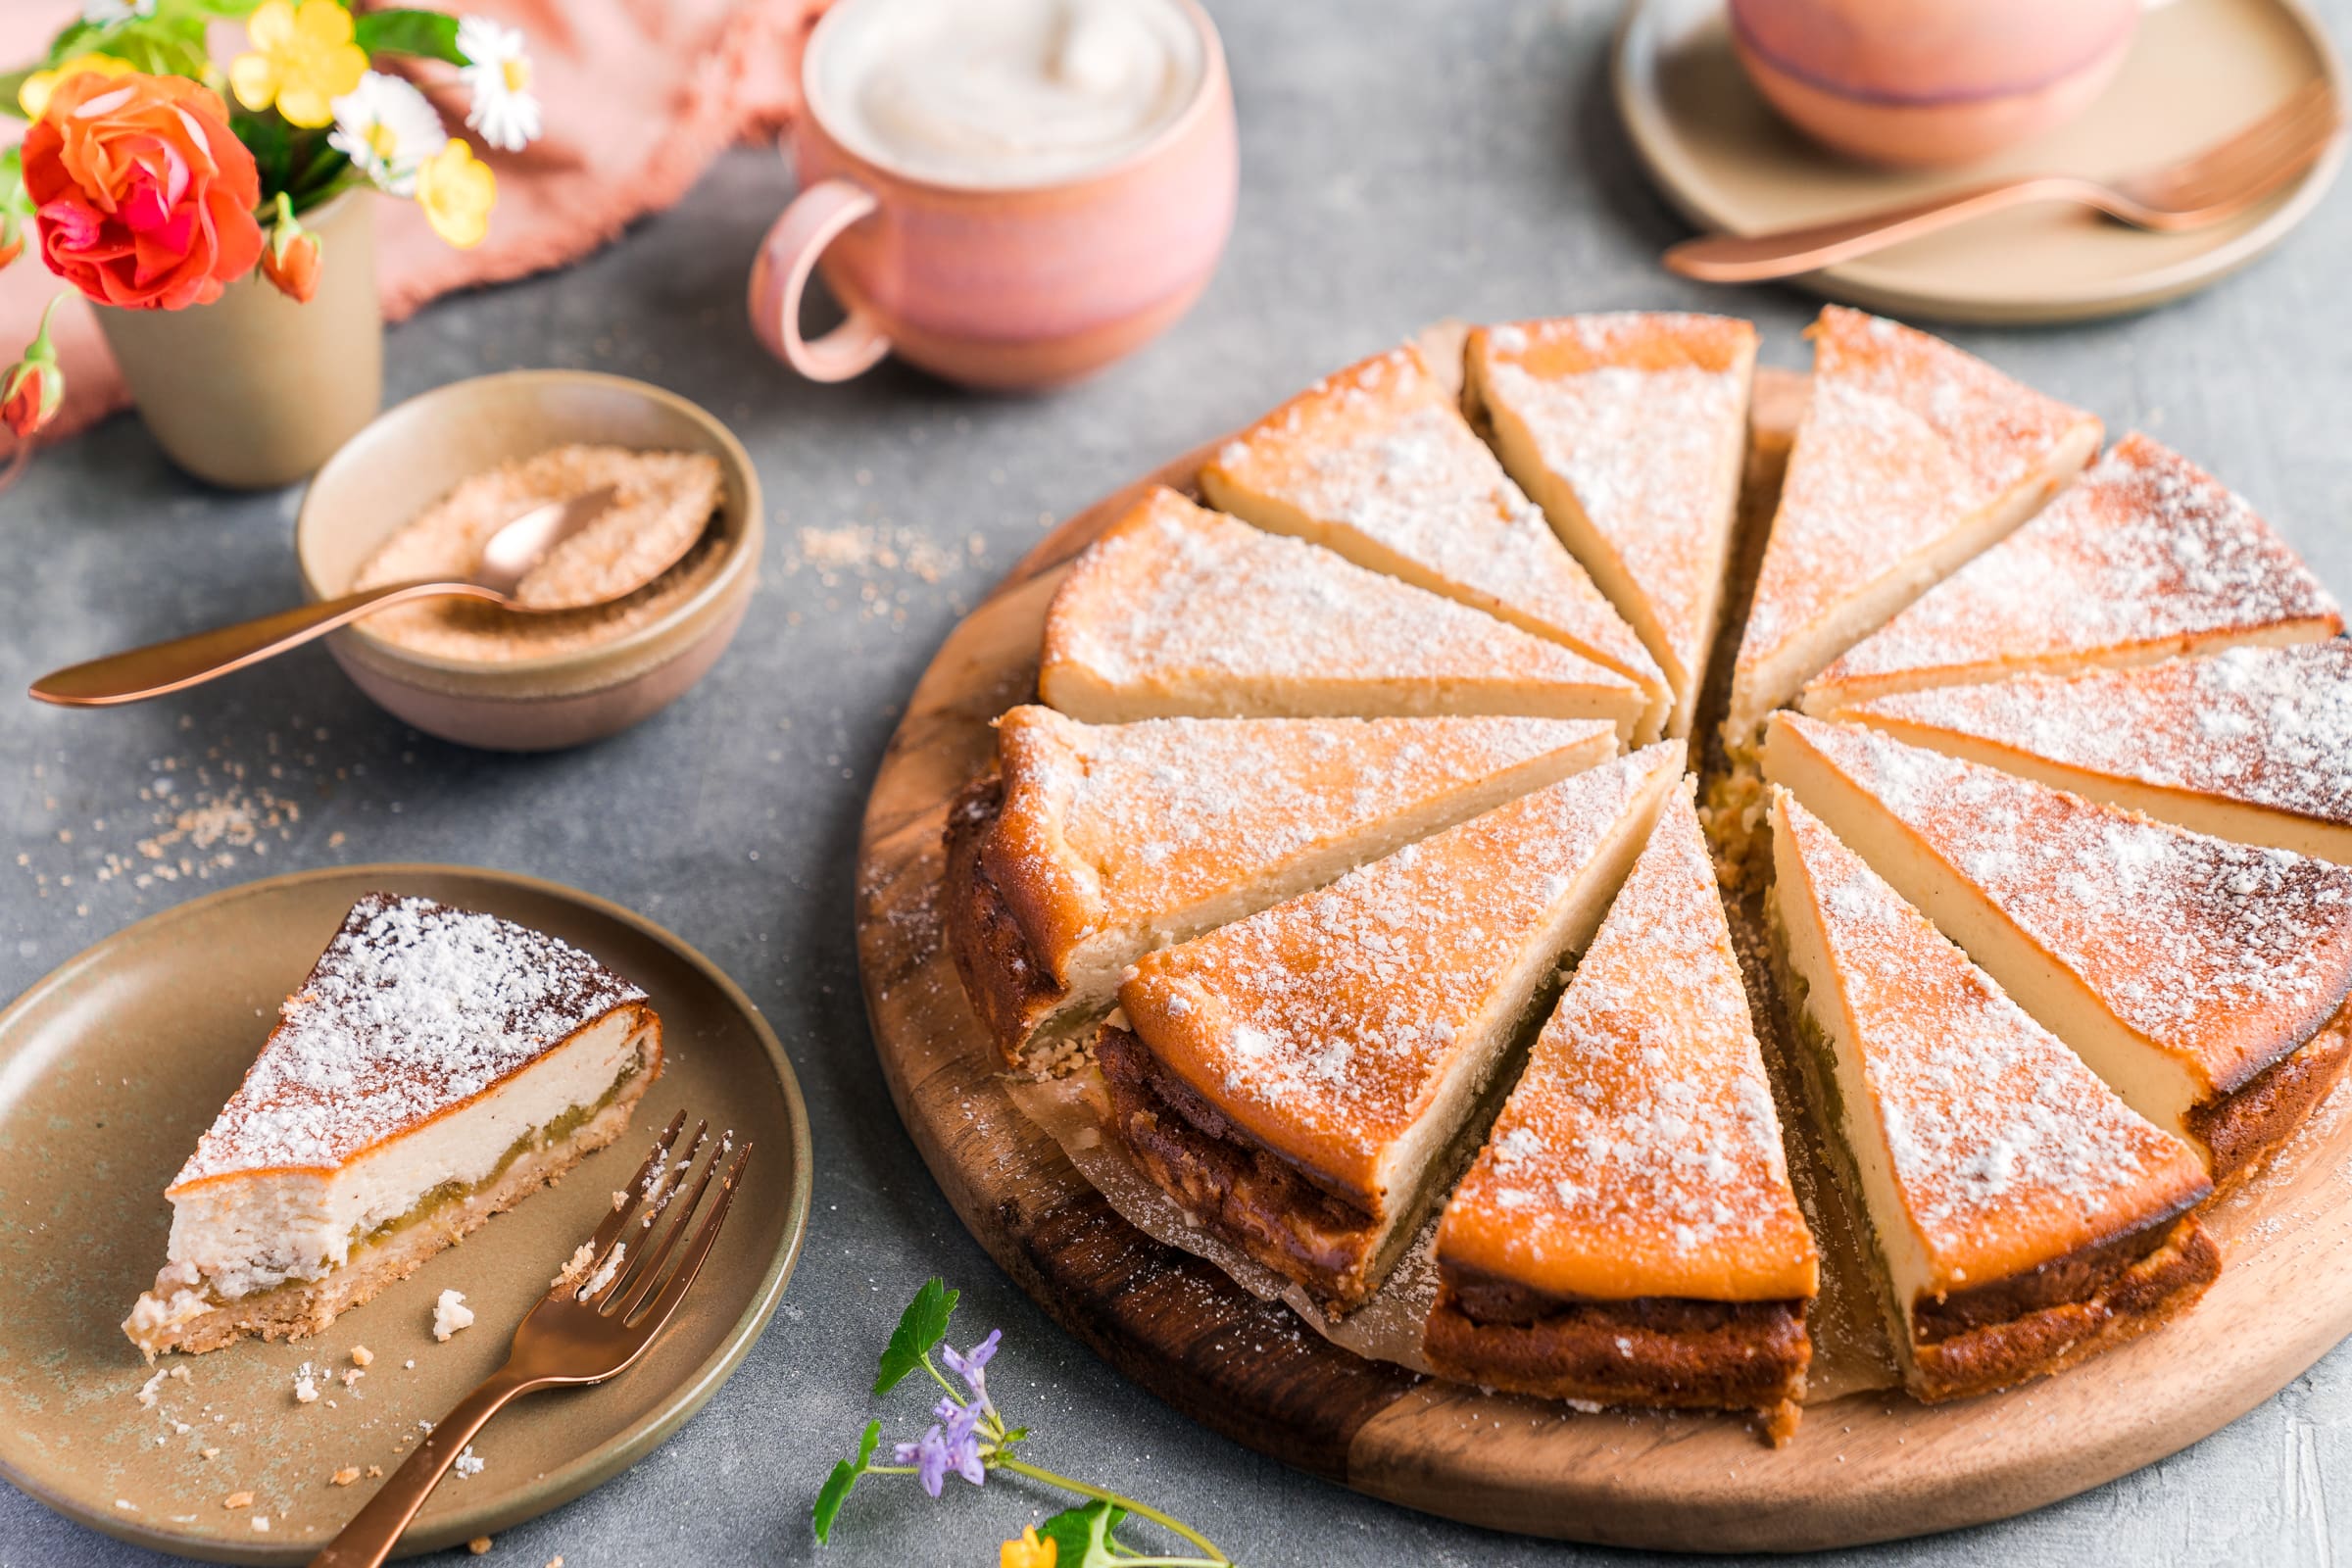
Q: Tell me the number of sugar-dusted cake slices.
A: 12